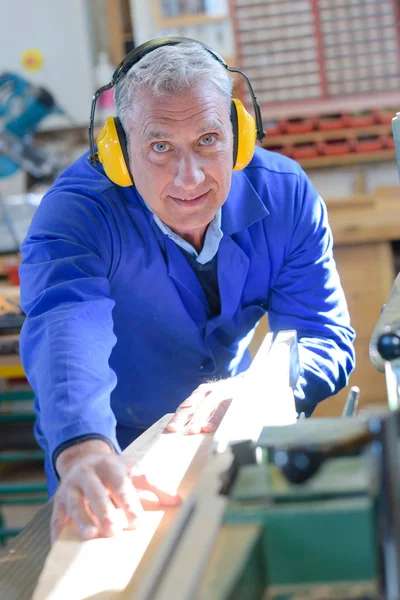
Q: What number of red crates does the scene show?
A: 10